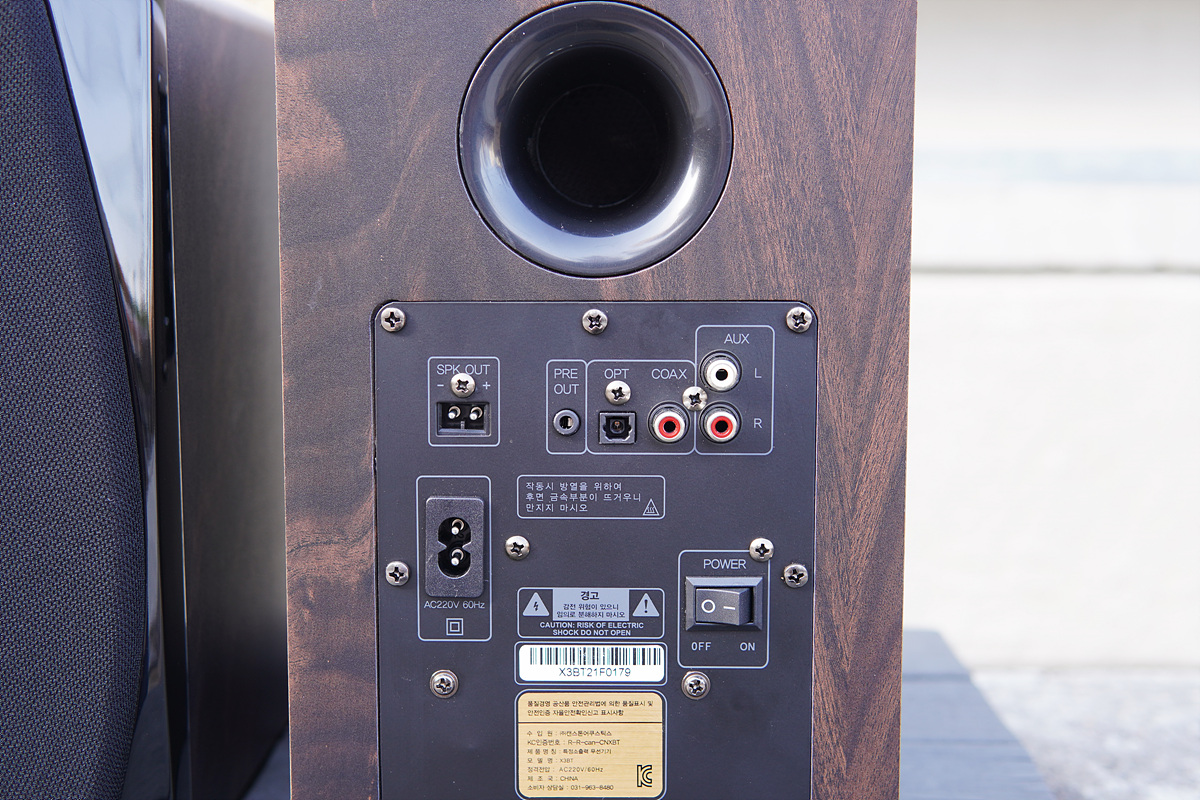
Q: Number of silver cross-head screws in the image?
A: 12